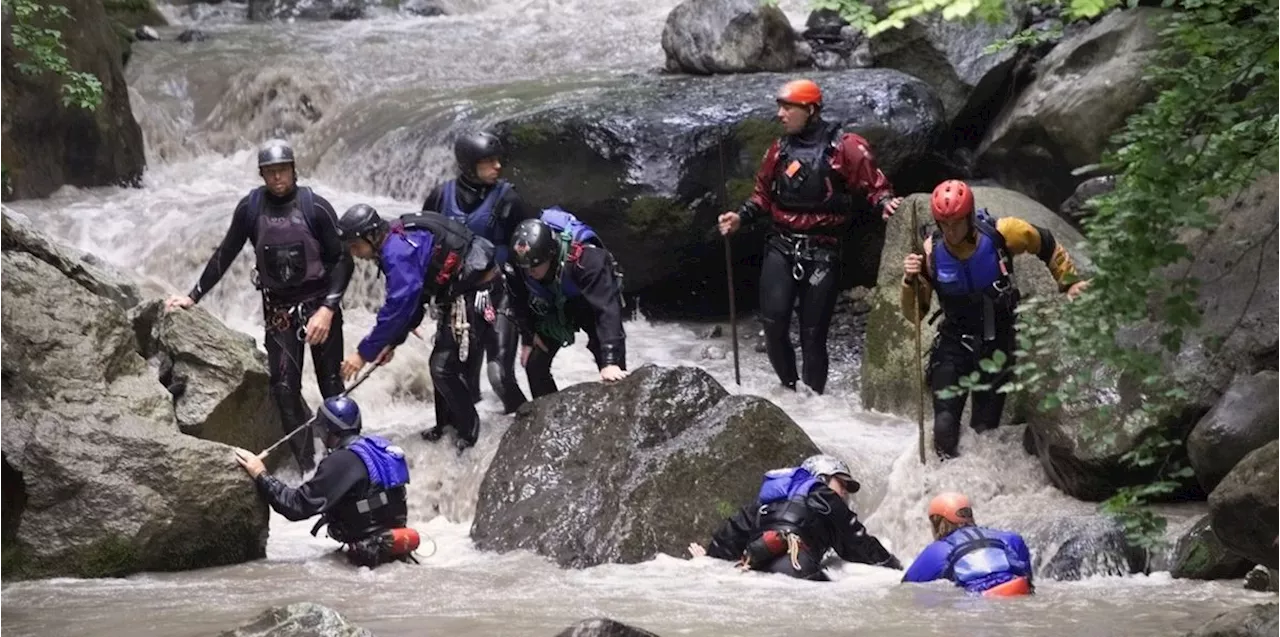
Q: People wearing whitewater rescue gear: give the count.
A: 9